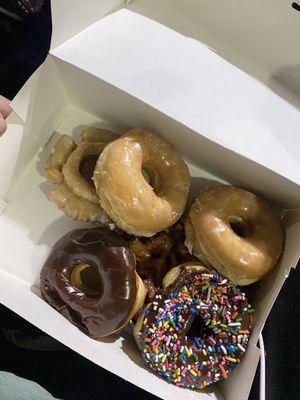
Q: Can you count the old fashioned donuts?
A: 1